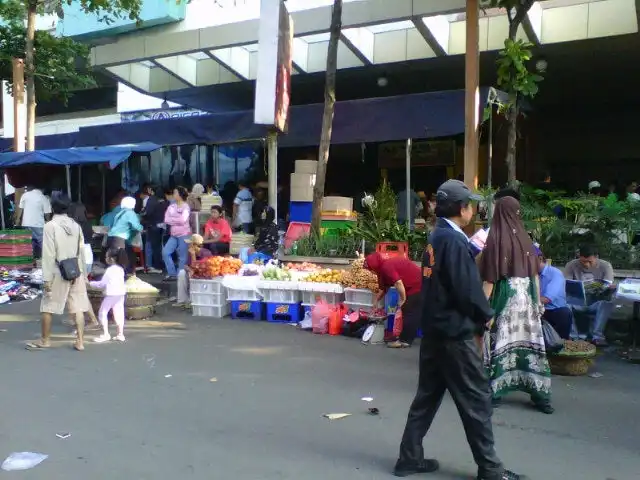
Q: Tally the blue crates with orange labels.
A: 2